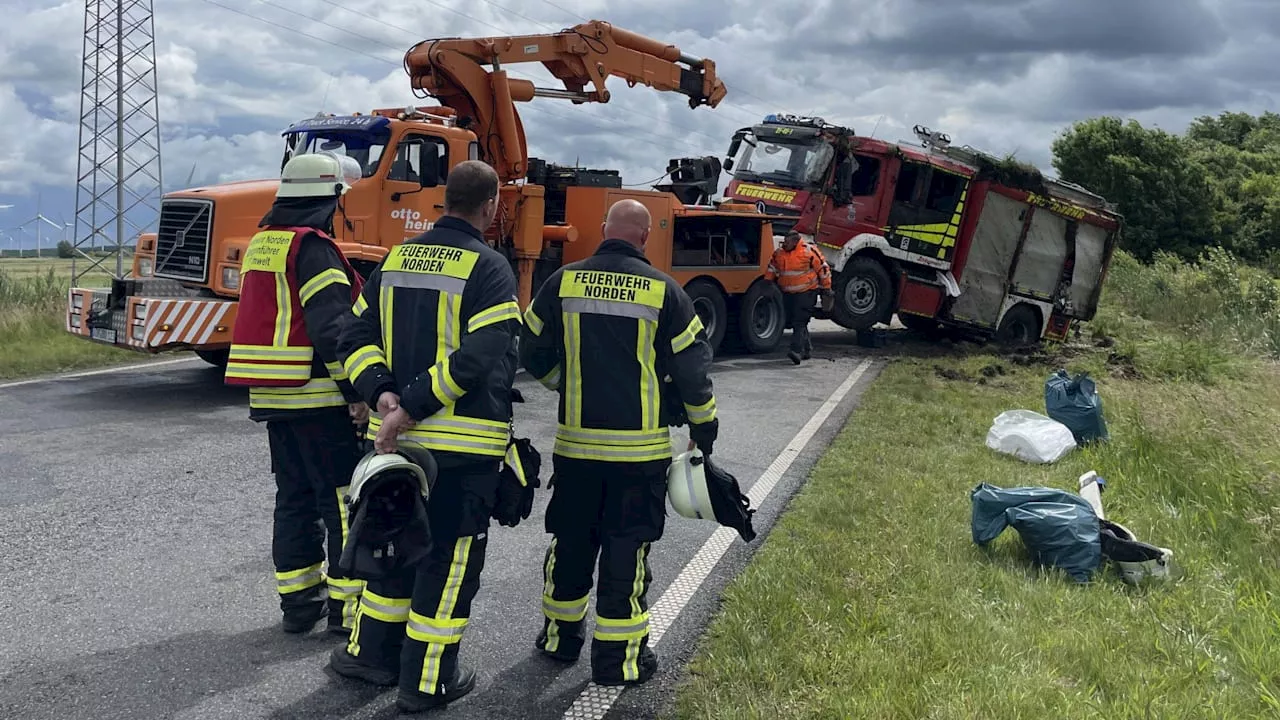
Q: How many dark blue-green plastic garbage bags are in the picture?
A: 2